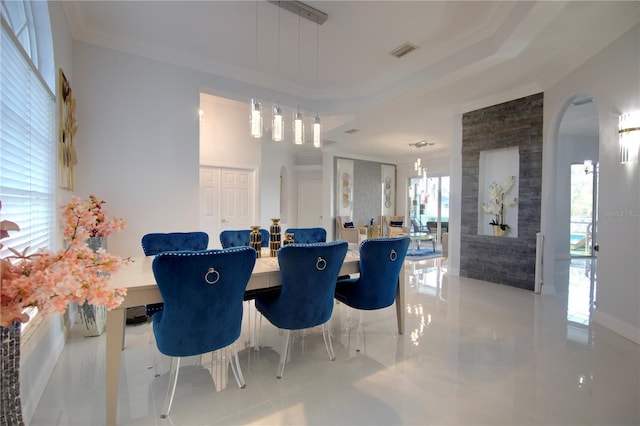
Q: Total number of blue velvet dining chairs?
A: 6